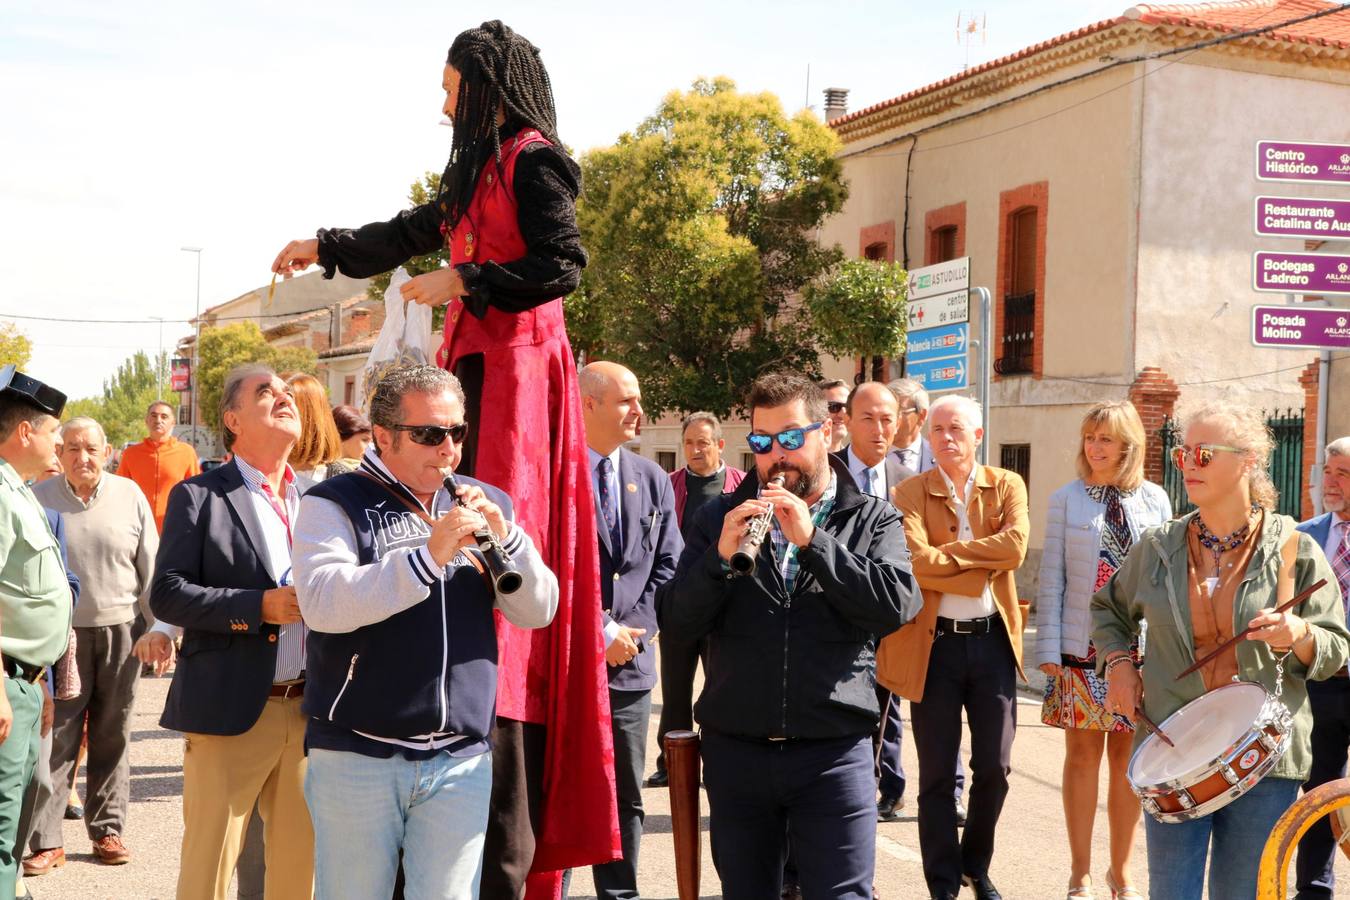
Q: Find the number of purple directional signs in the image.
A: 4